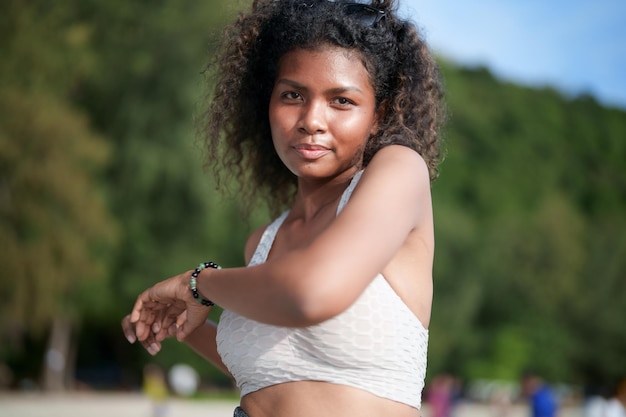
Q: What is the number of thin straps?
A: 2